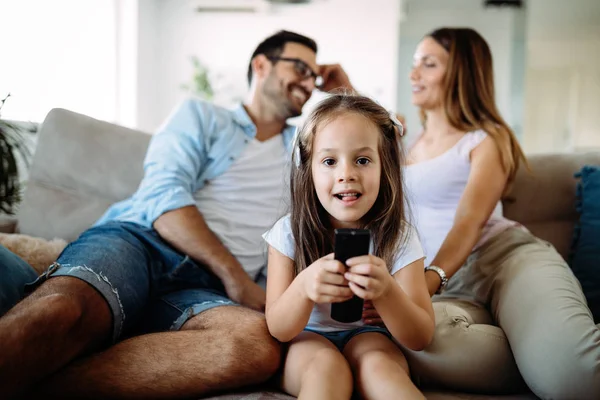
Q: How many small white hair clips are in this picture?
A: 2